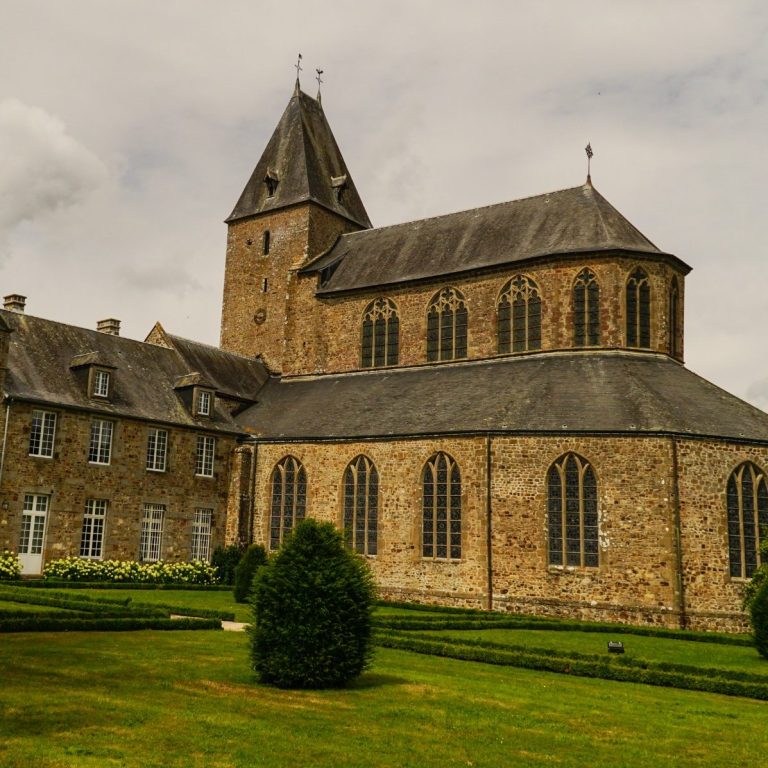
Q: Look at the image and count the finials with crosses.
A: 3